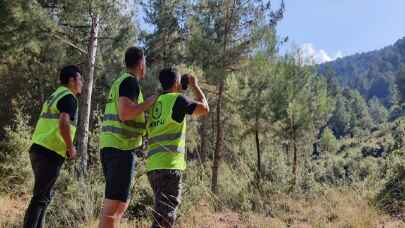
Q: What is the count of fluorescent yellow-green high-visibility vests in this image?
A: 3